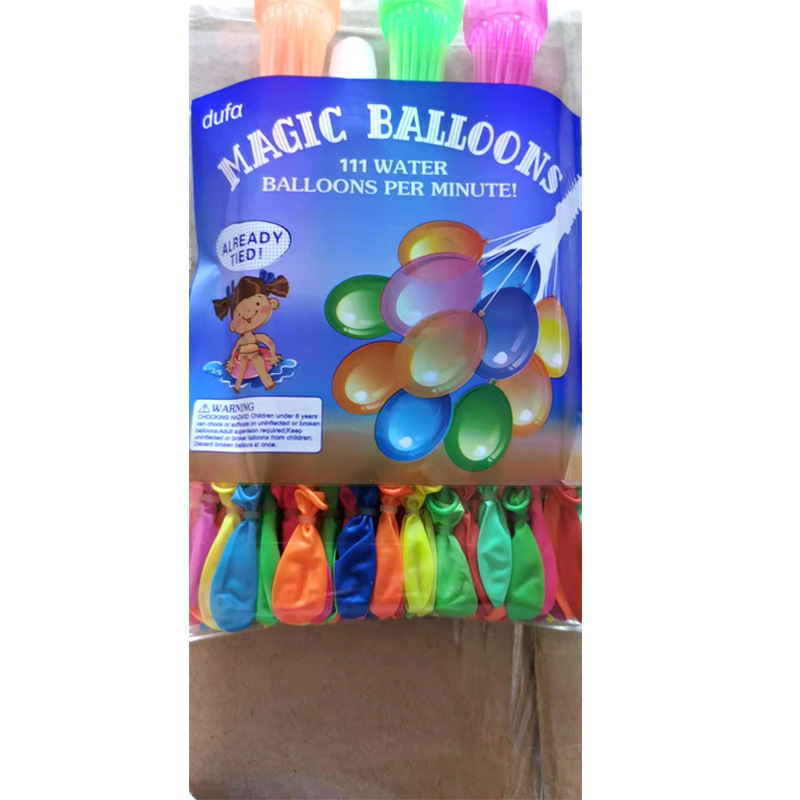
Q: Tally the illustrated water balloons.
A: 11